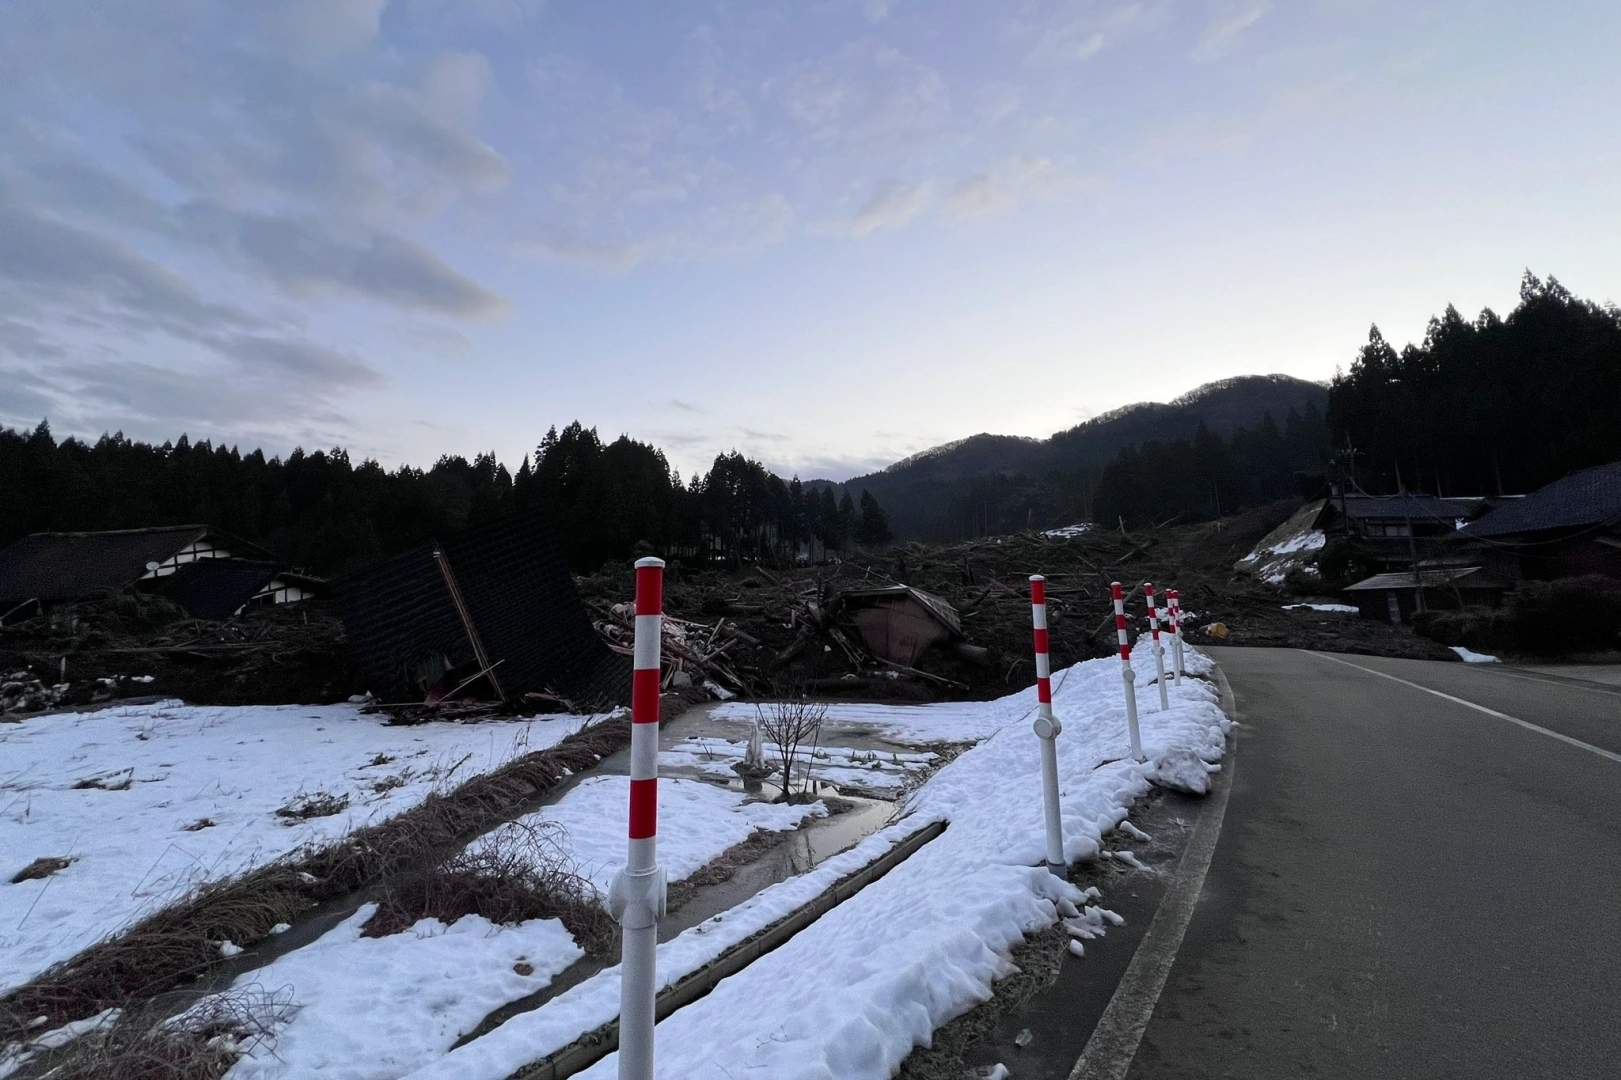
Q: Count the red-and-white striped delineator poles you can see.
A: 6